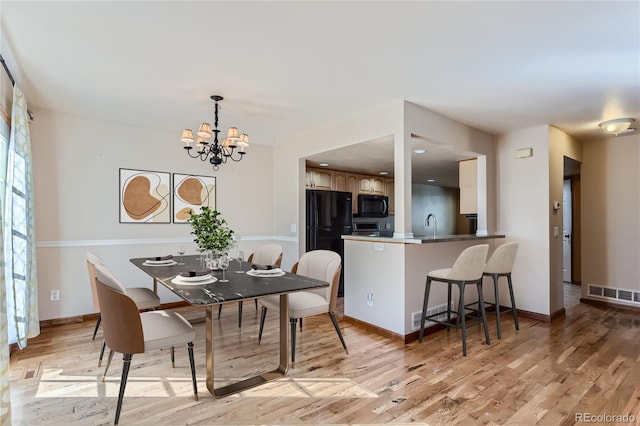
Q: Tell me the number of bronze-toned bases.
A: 2